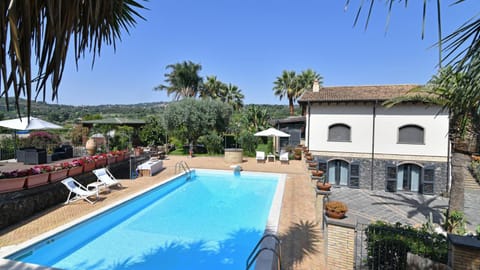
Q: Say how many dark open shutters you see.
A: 4